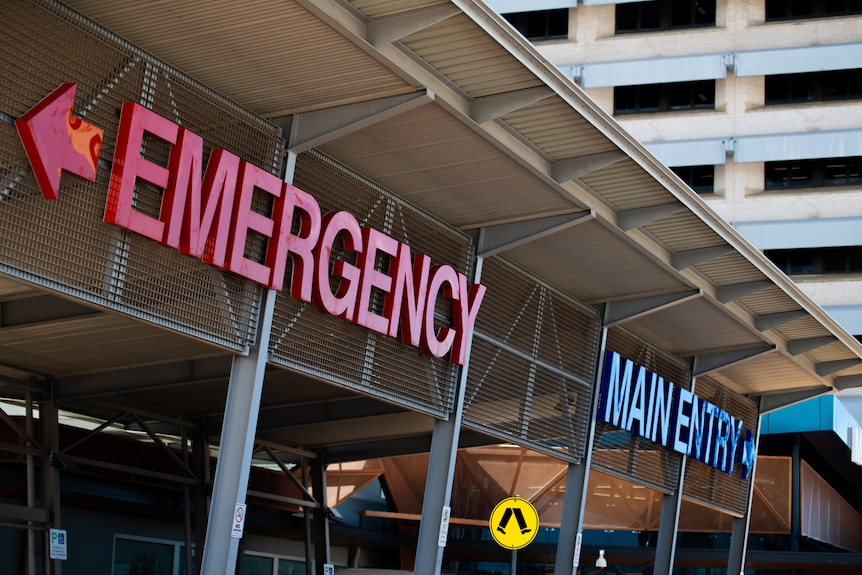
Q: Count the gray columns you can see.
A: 5